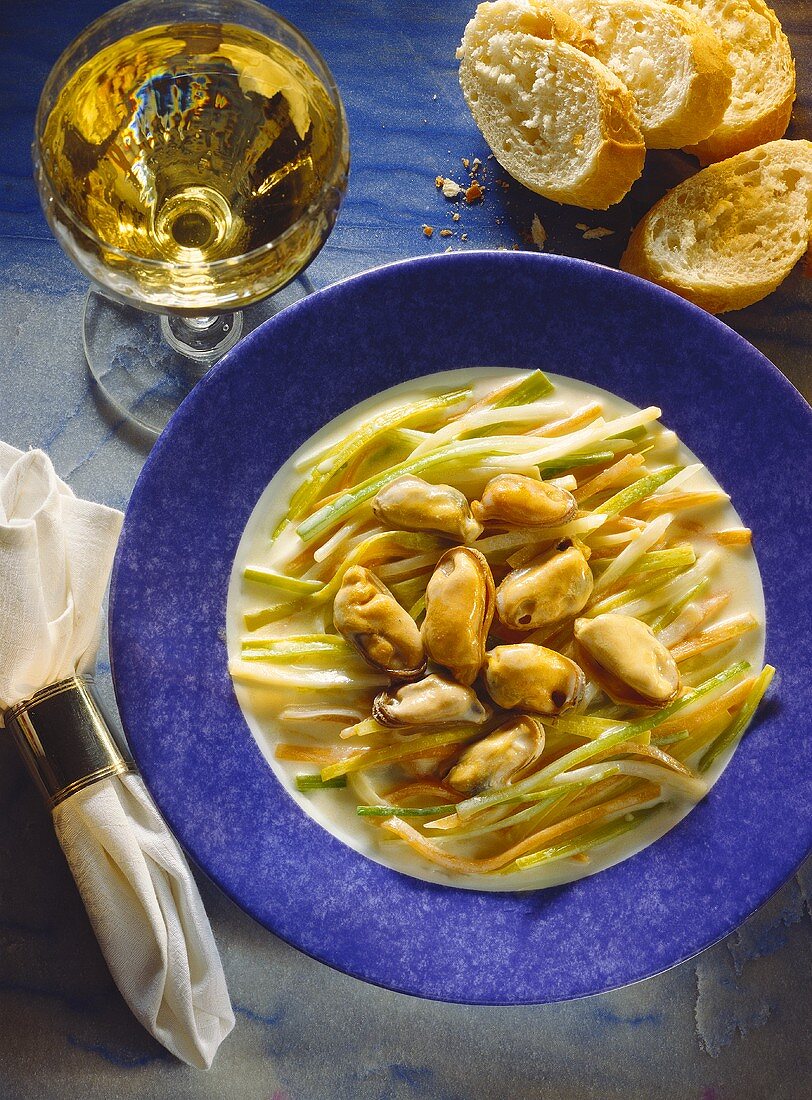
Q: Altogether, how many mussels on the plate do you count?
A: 9